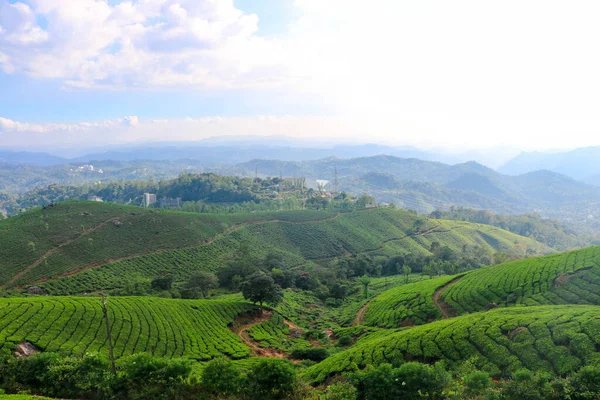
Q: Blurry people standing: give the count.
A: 0